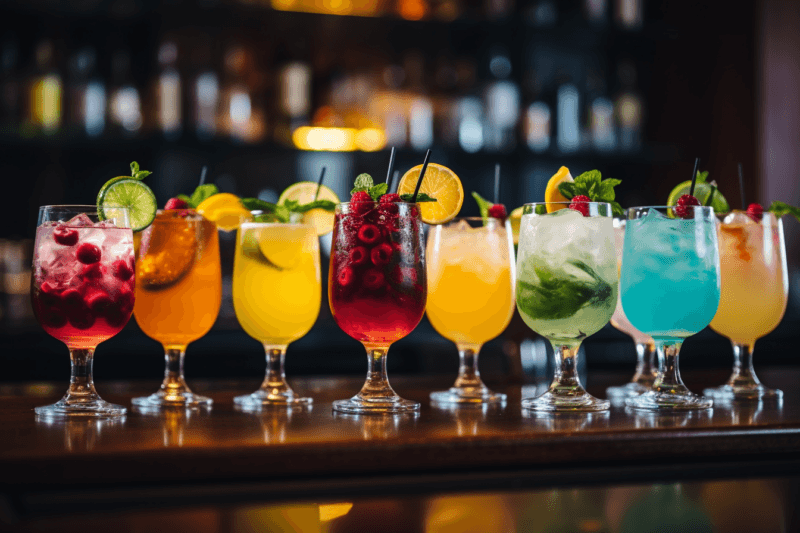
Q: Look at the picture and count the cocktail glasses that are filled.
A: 9